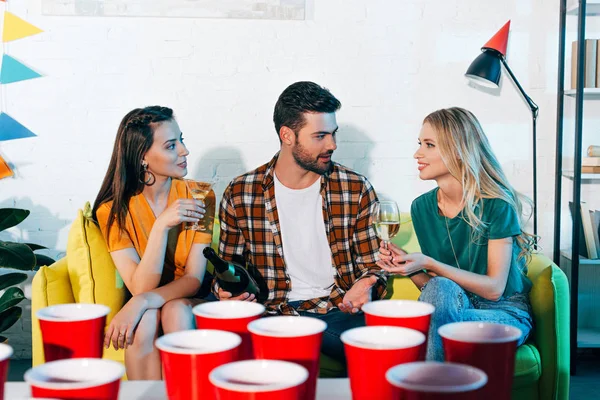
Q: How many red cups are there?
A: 11